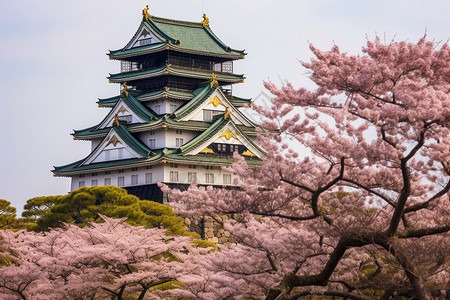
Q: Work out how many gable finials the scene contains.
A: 6